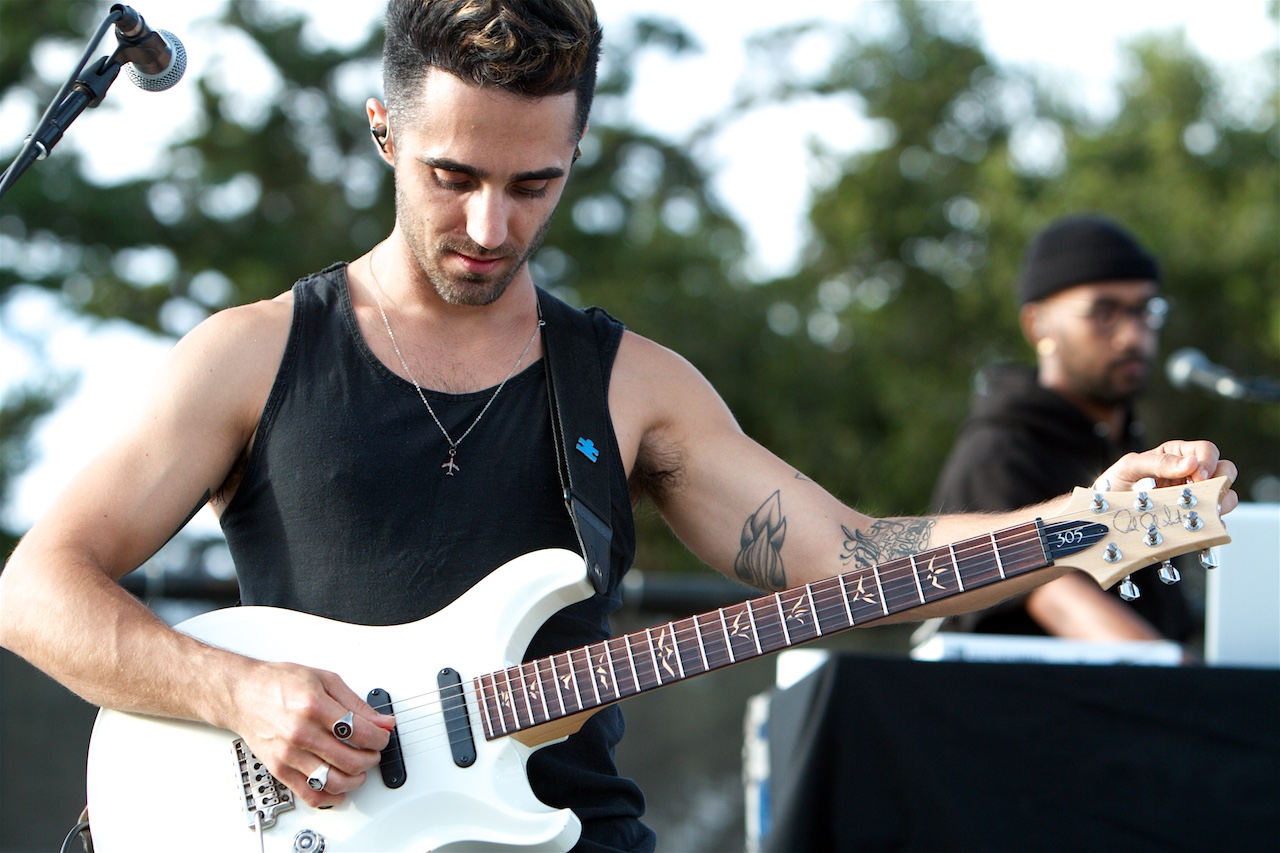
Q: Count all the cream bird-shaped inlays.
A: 9